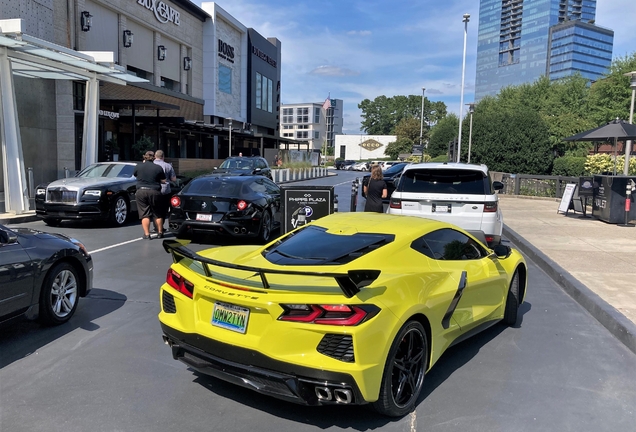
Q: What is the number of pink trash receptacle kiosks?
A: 0